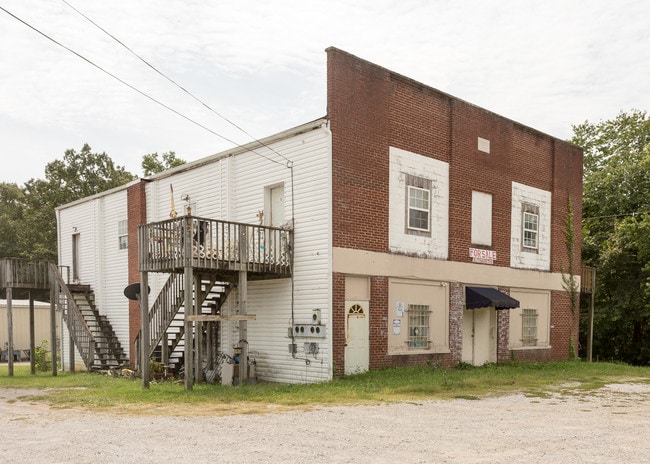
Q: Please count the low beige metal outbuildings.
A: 1